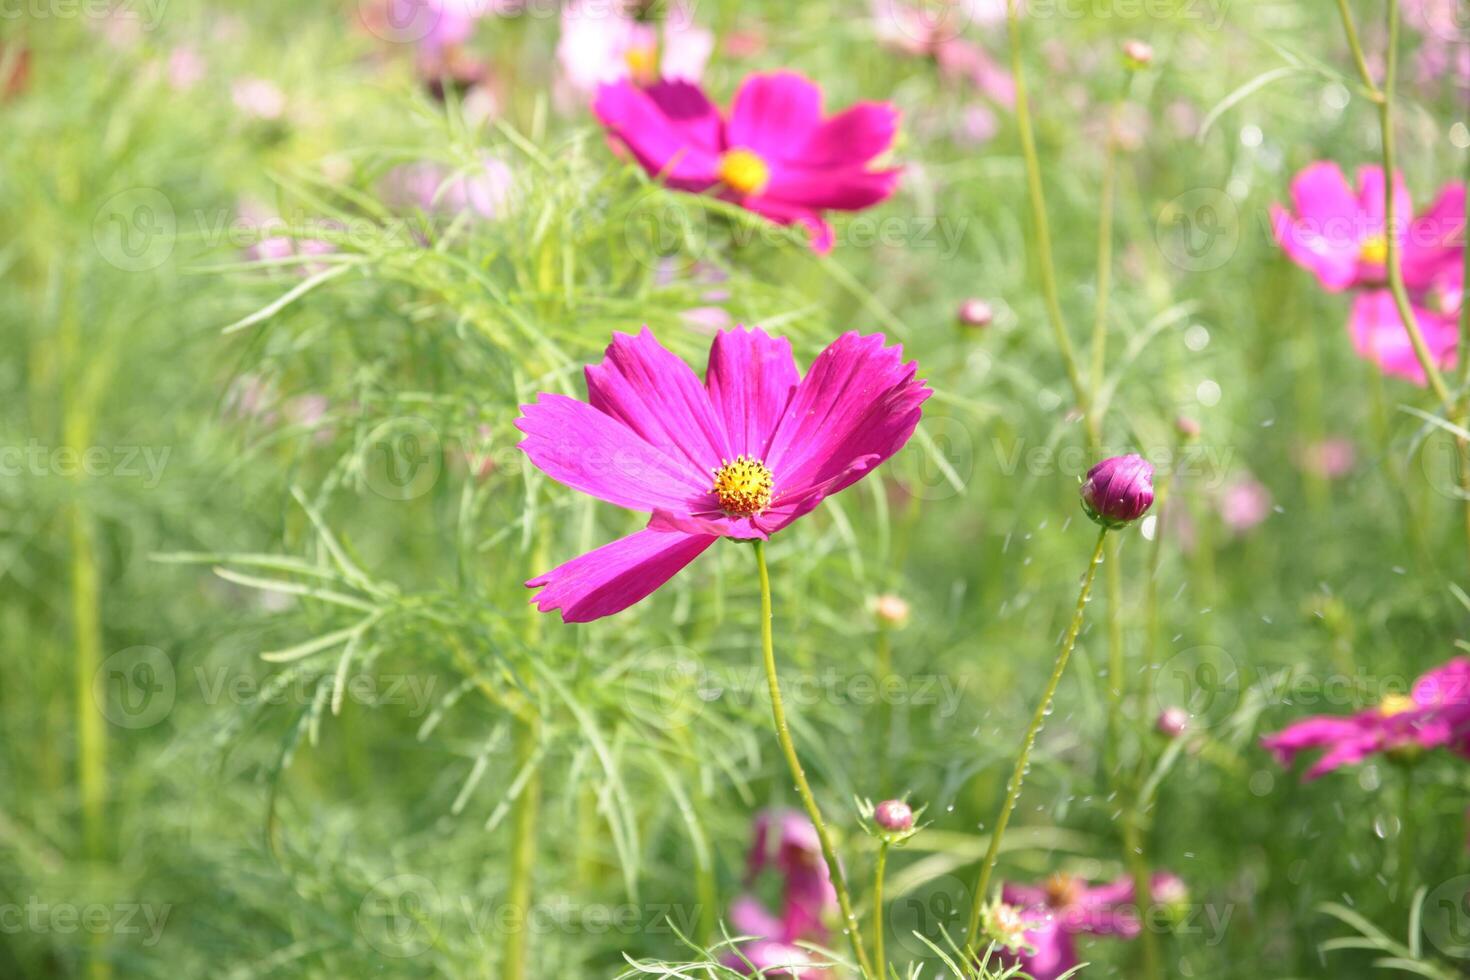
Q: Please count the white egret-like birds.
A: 0